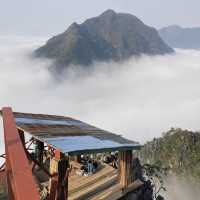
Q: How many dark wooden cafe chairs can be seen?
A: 0